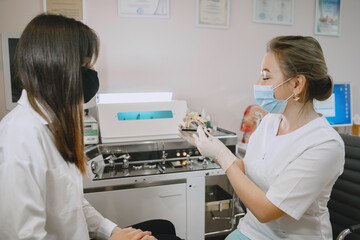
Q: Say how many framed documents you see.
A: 5